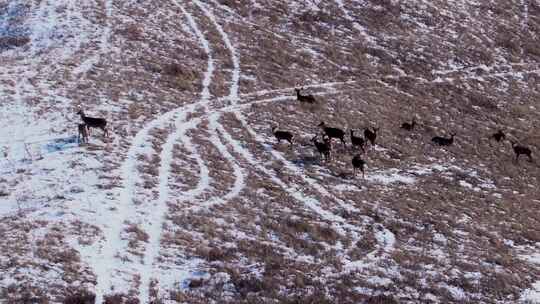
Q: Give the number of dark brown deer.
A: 13